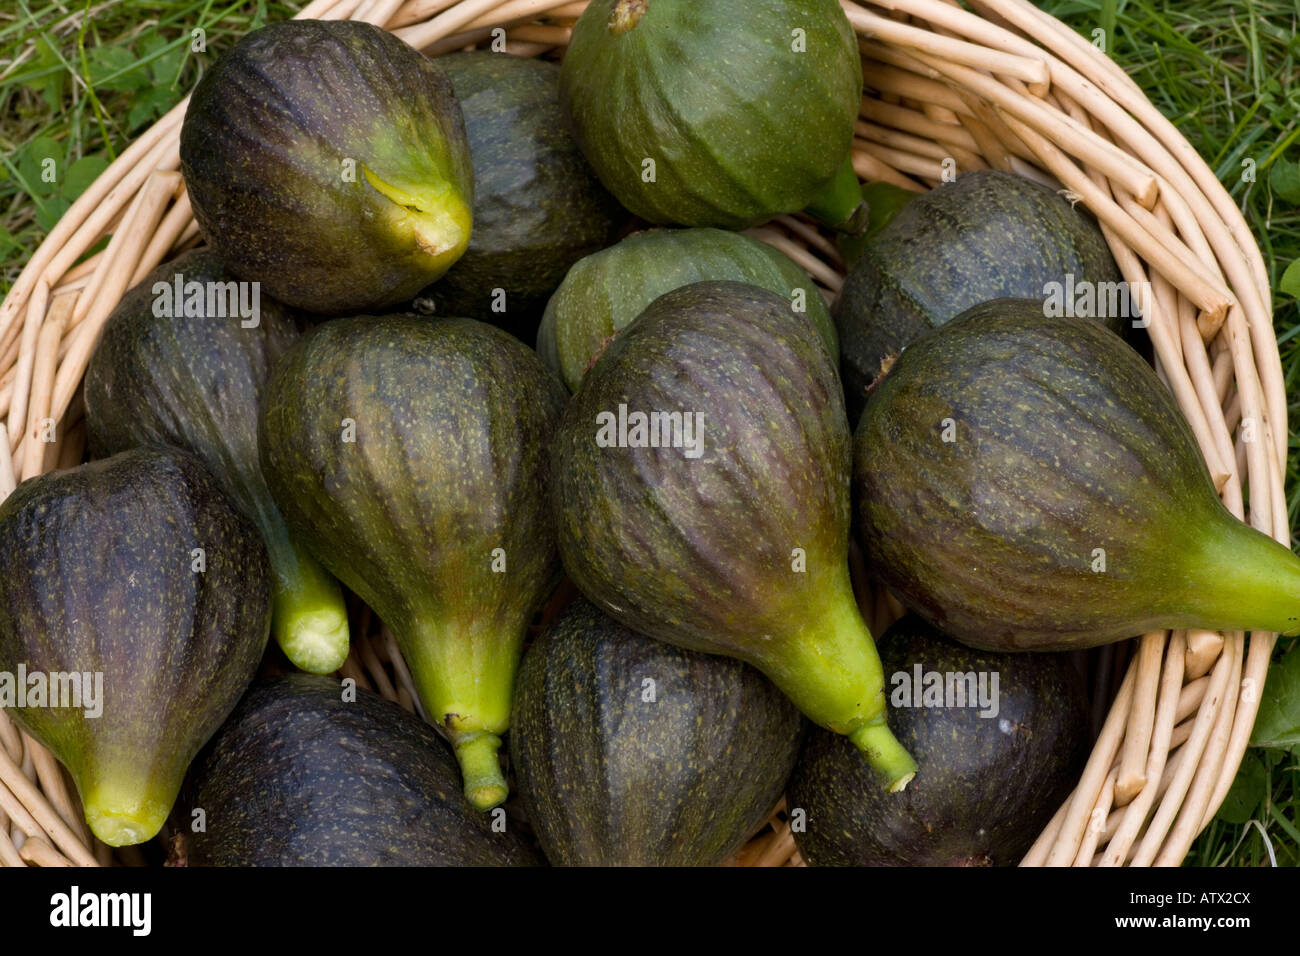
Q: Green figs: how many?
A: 2